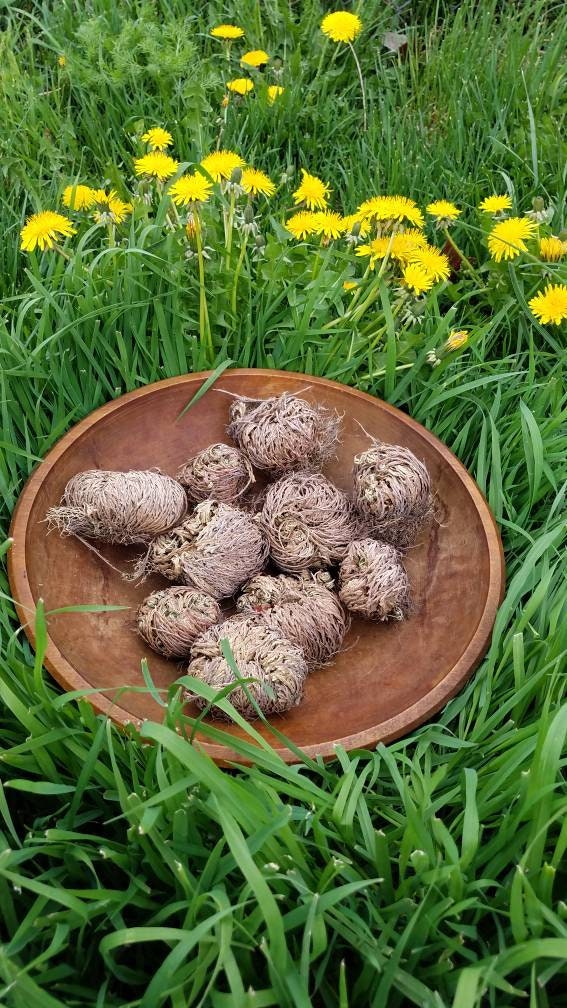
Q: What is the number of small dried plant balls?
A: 10